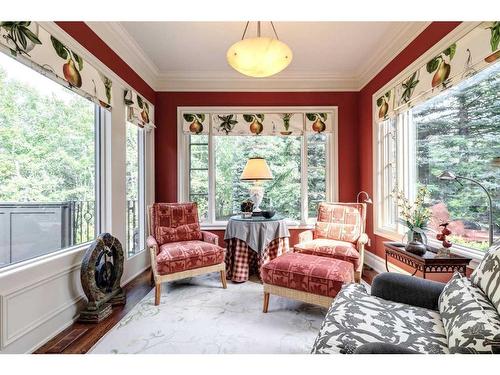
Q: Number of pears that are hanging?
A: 7